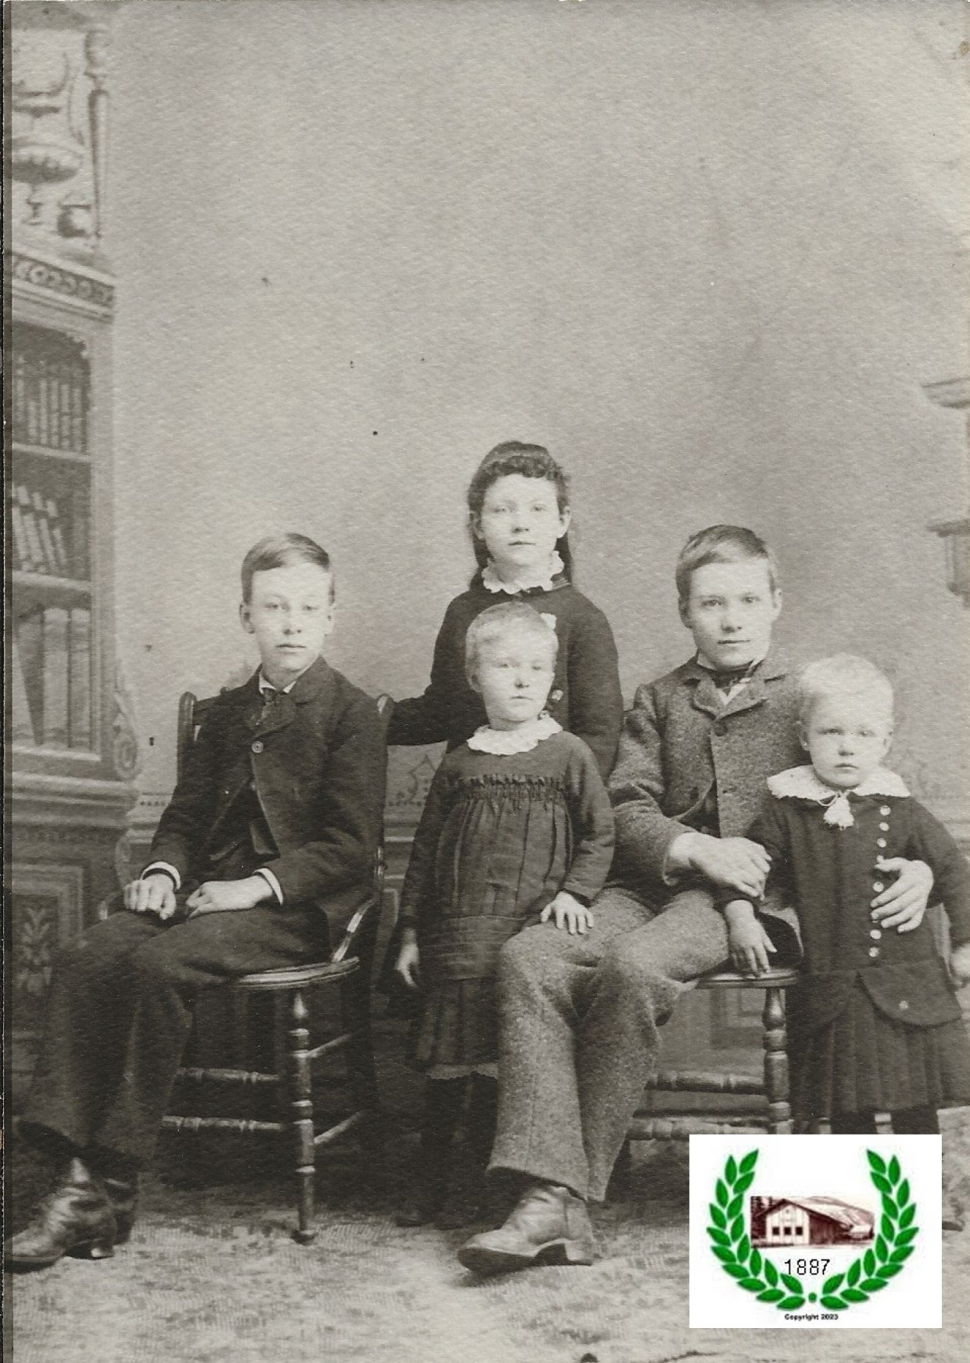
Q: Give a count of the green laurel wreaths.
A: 1